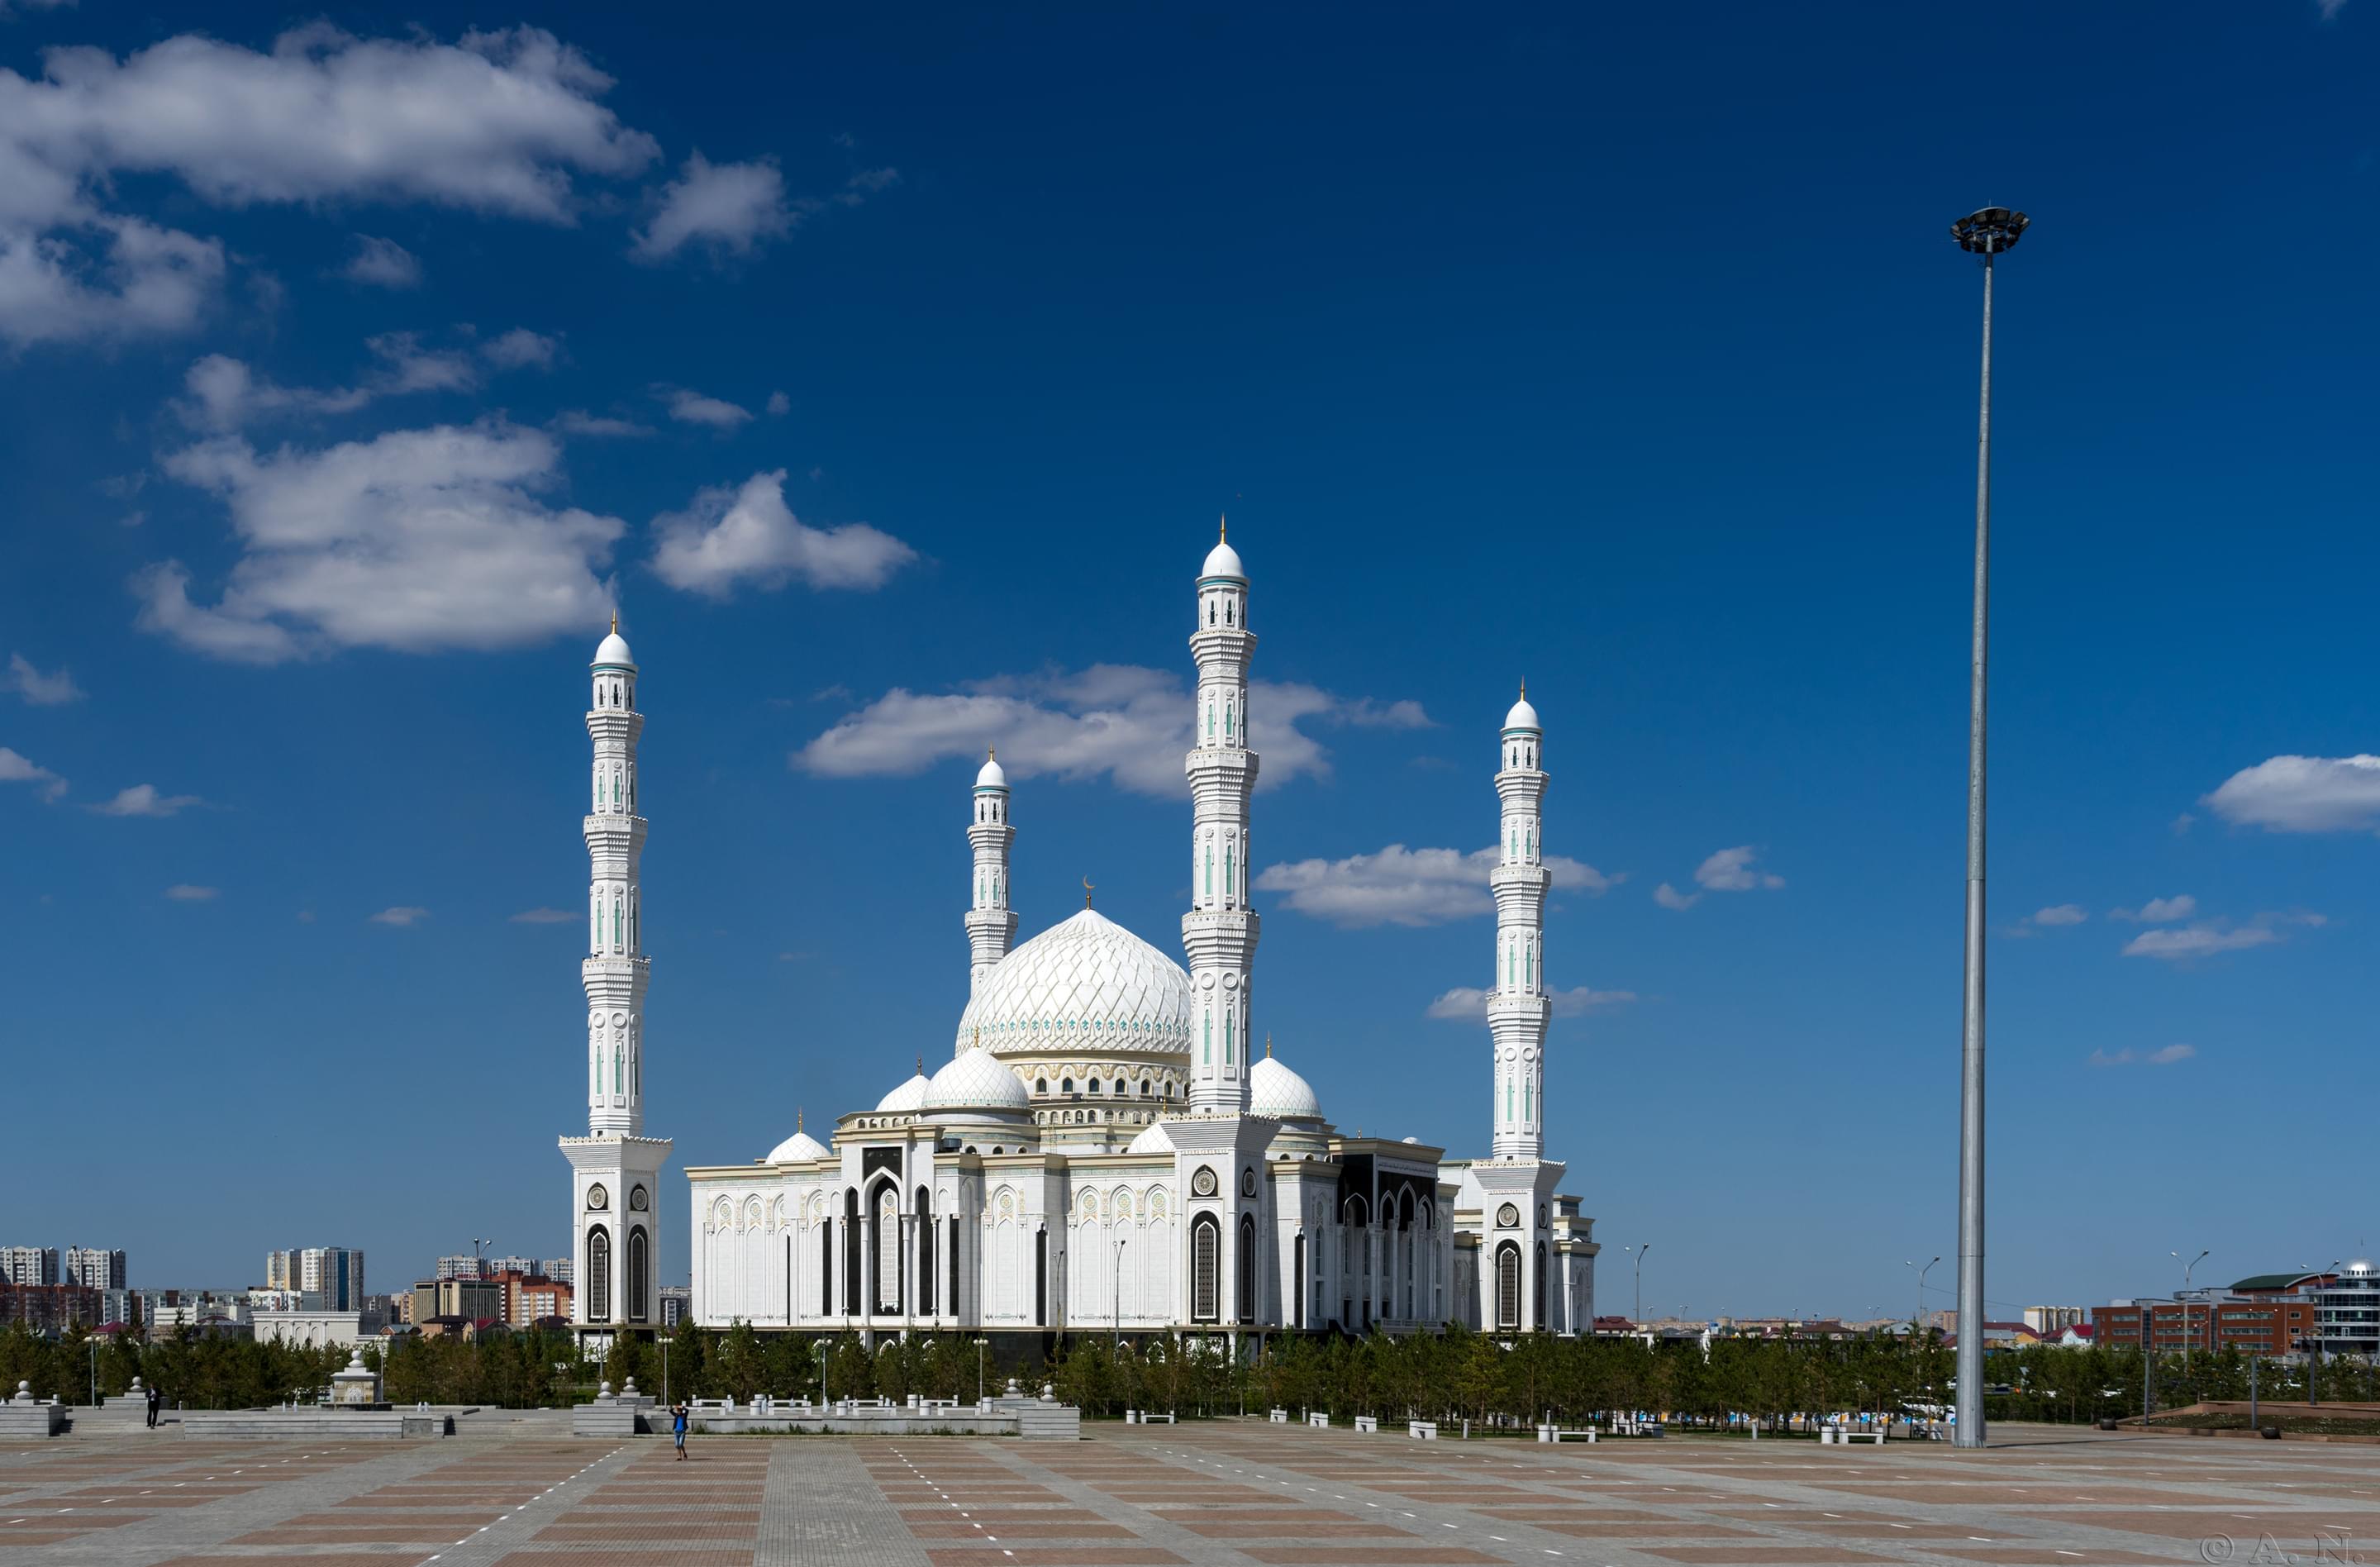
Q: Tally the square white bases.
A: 3